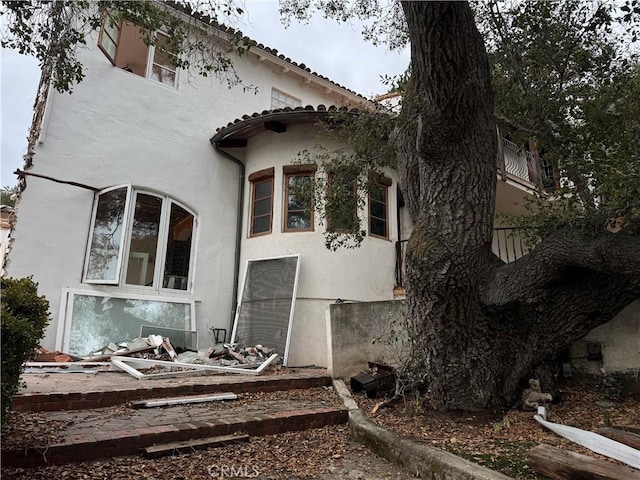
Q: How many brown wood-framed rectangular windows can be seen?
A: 4